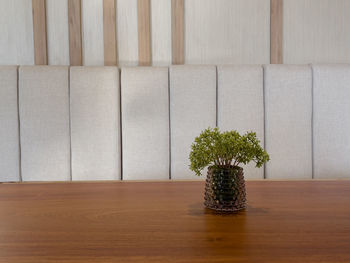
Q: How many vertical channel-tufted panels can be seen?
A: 8